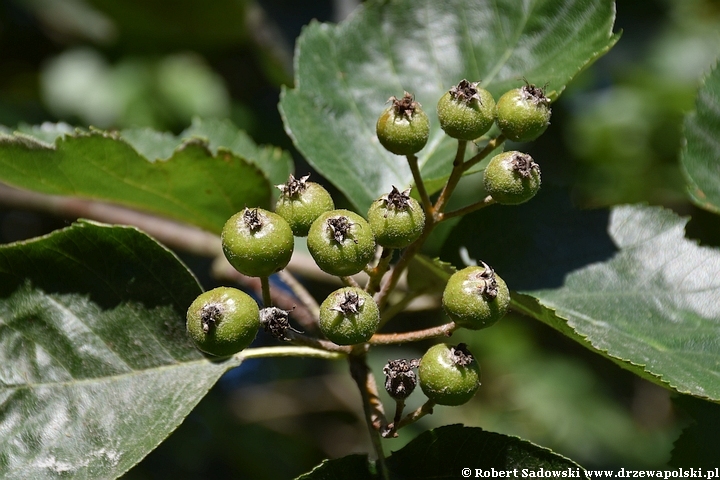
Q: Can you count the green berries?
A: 12